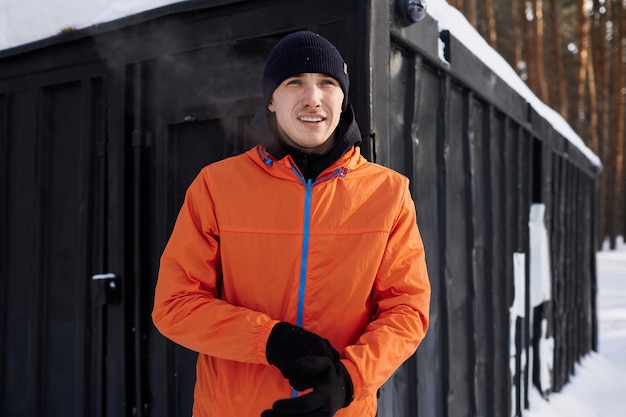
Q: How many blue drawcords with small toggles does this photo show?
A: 2